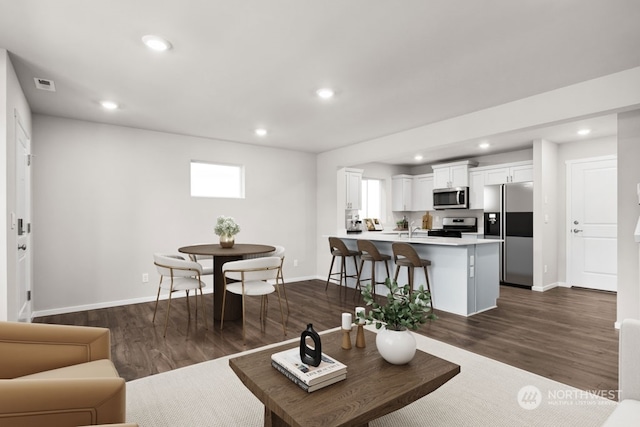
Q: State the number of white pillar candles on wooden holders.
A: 2